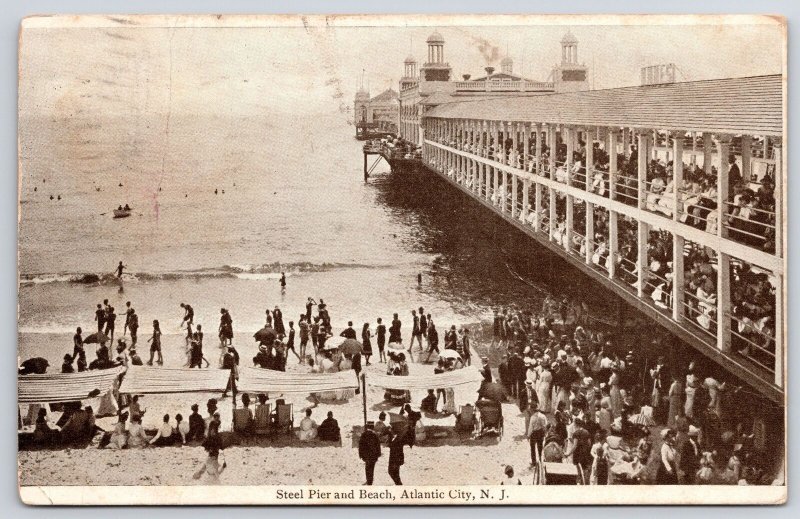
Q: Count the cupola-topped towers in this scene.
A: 4